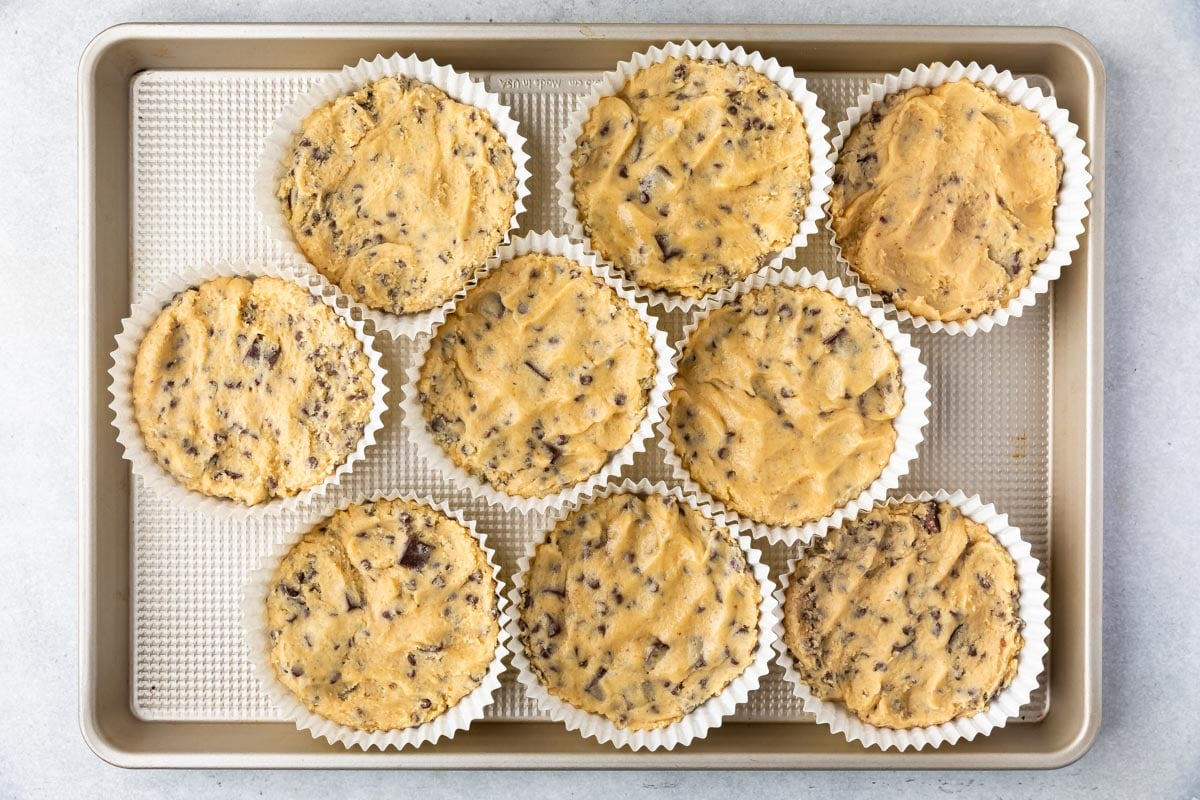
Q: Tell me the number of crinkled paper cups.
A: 9